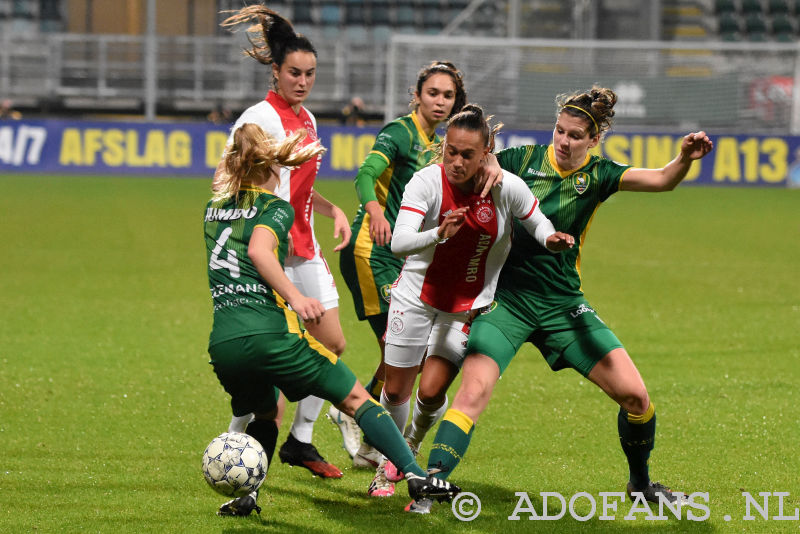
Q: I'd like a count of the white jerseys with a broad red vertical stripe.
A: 2